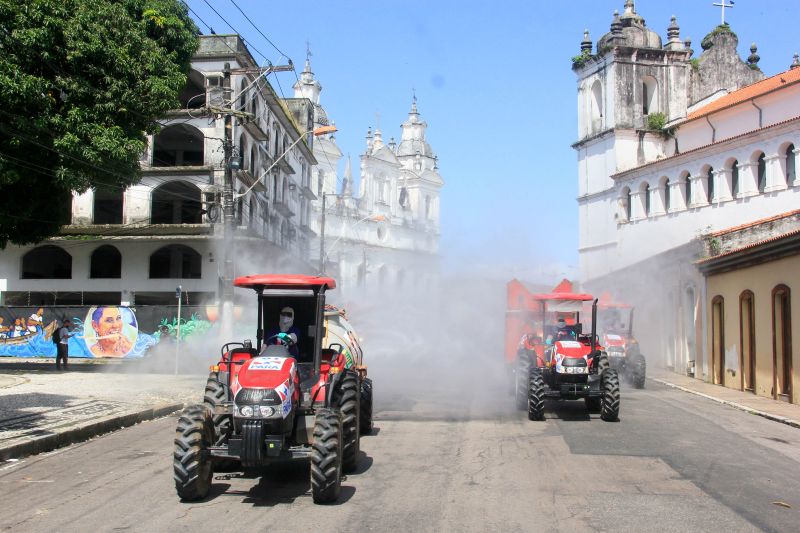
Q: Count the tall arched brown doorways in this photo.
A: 3